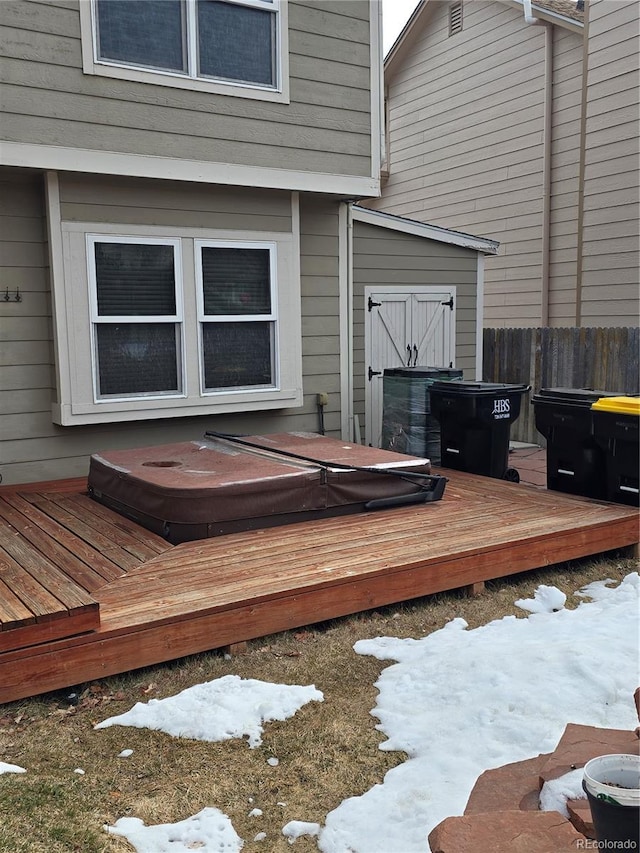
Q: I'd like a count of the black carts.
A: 3